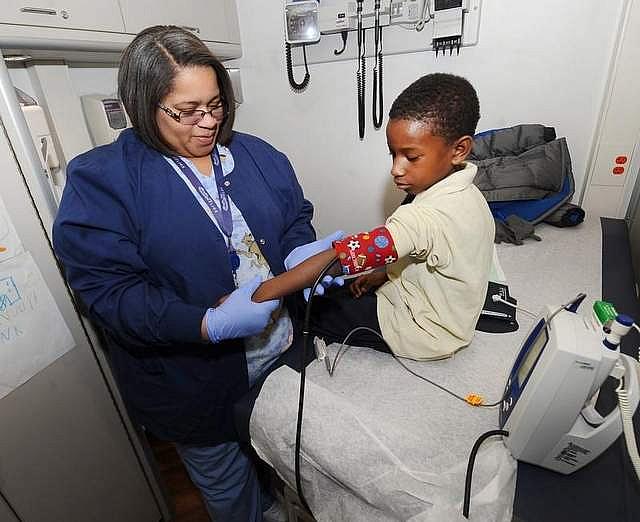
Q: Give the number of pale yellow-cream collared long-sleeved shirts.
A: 1